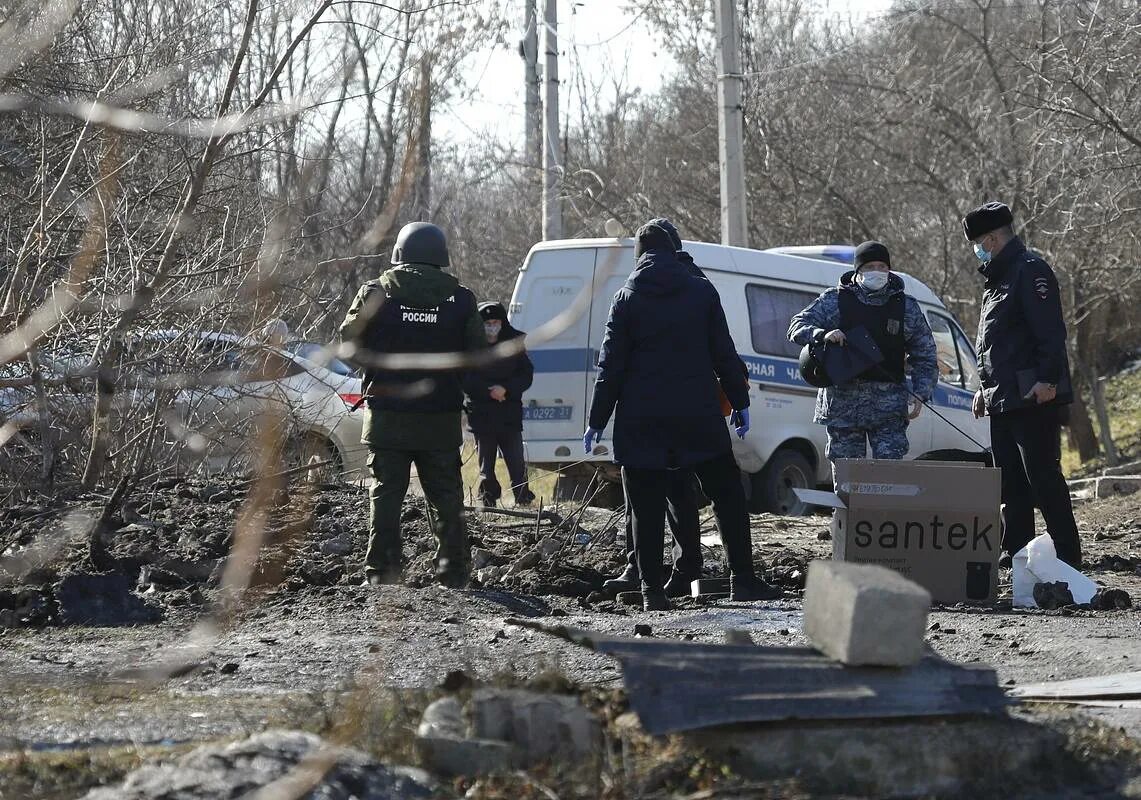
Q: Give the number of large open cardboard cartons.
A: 1